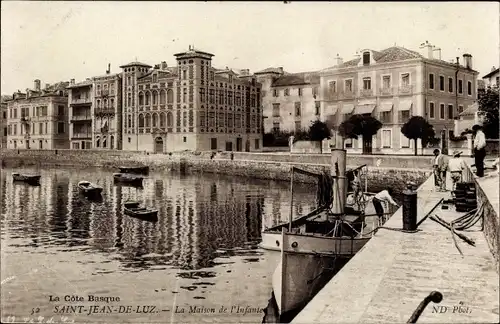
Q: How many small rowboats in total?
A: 5